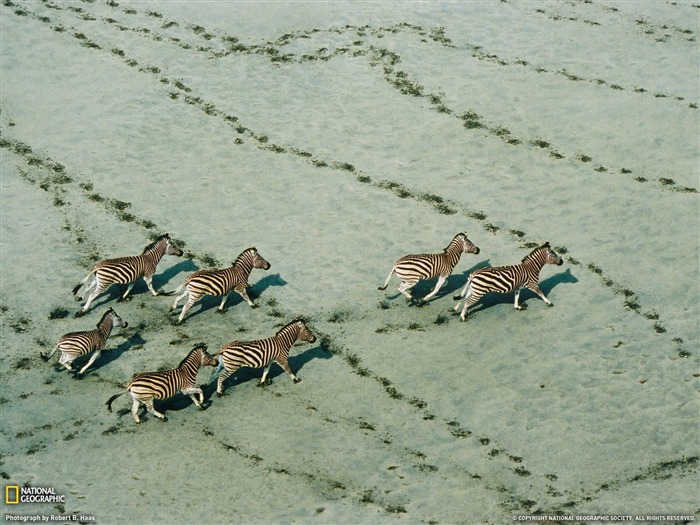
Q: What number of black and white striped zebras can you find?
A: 7